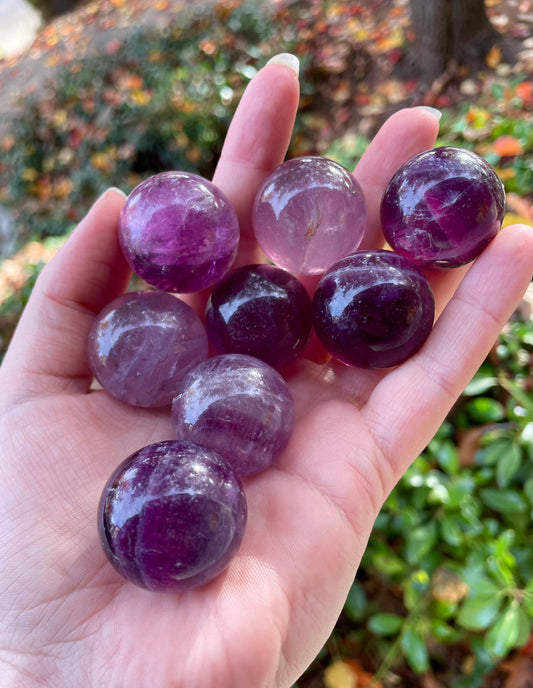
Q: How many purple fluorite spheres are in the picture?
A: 8